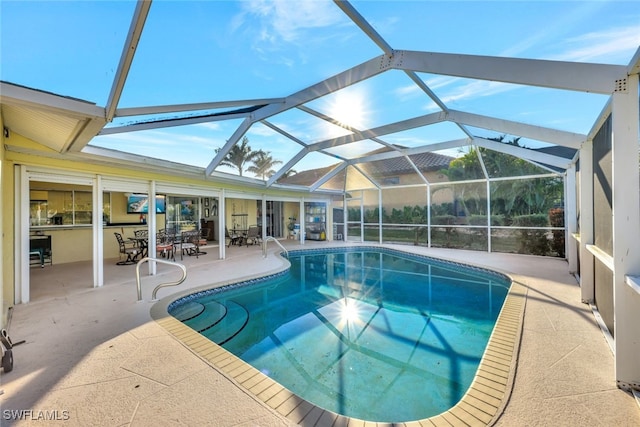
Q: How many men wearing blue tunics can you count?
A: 0